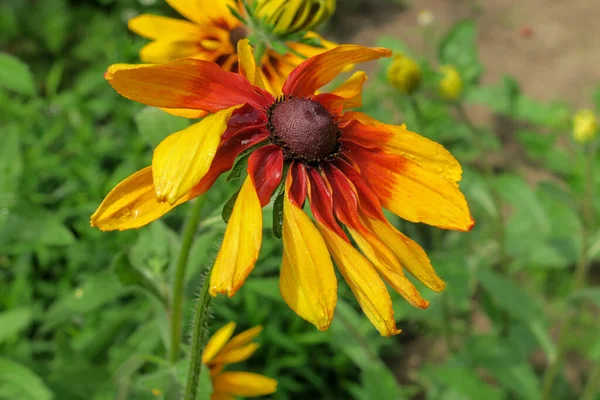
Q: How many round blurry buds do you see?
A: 3